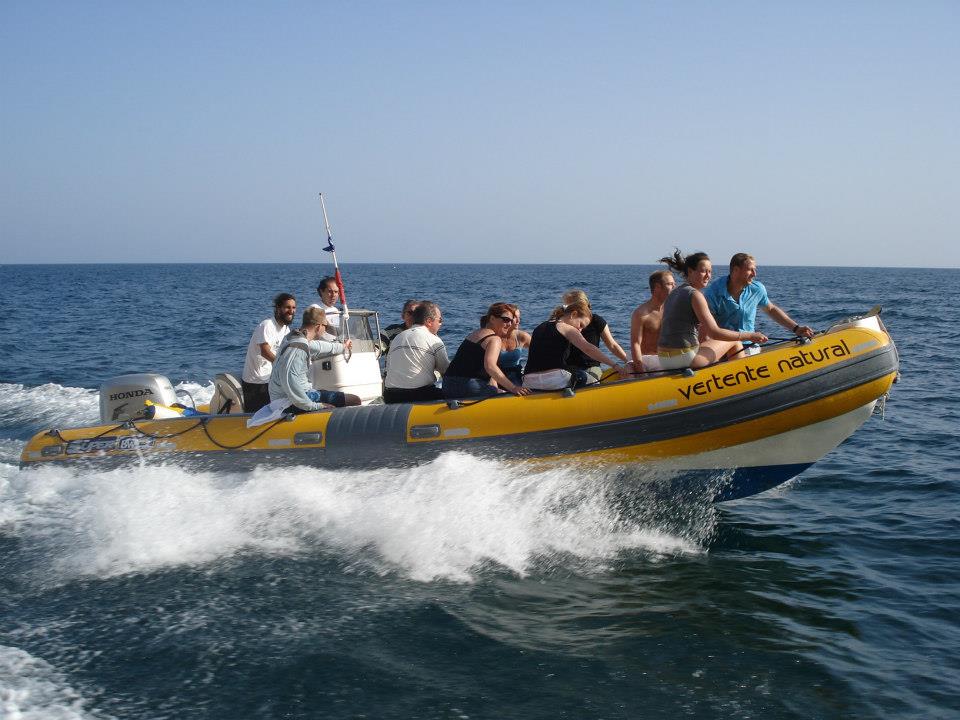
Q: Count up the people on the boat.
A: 12